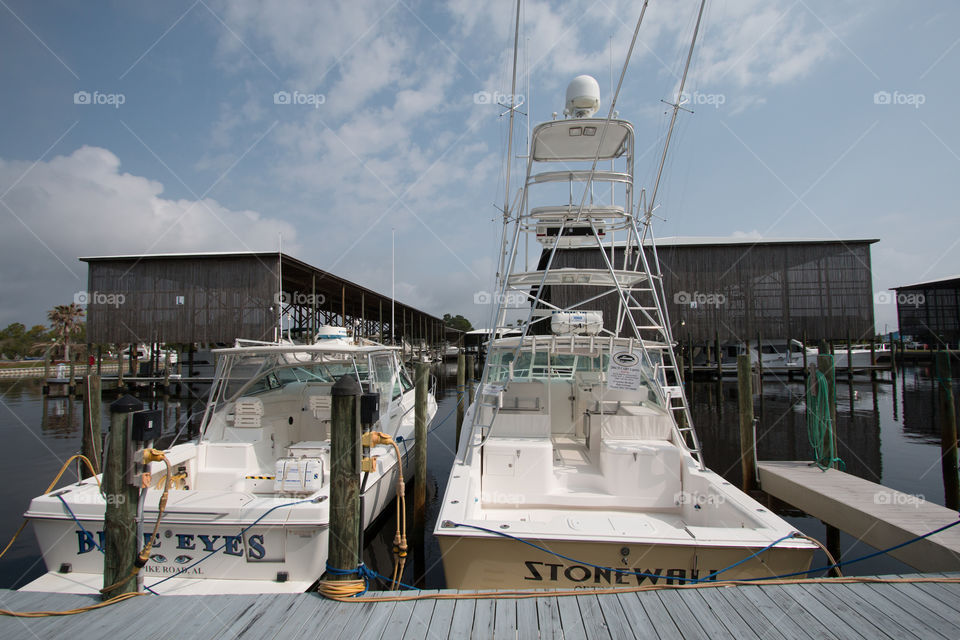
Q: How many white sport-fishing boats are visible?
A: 2